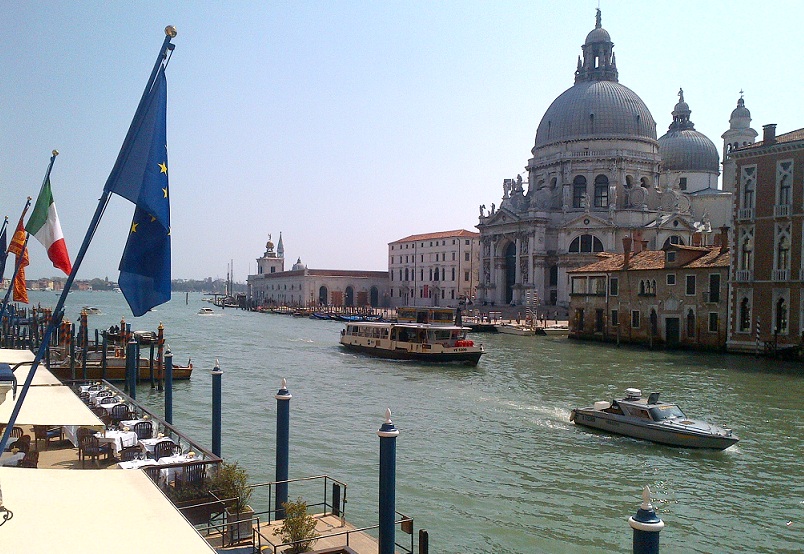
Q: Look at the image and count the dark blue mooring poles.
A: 6